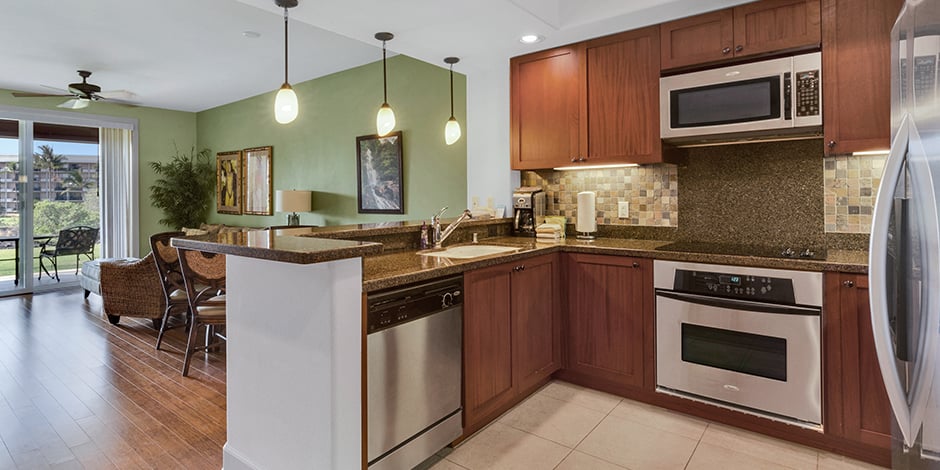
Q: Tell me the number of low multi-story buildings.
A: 1